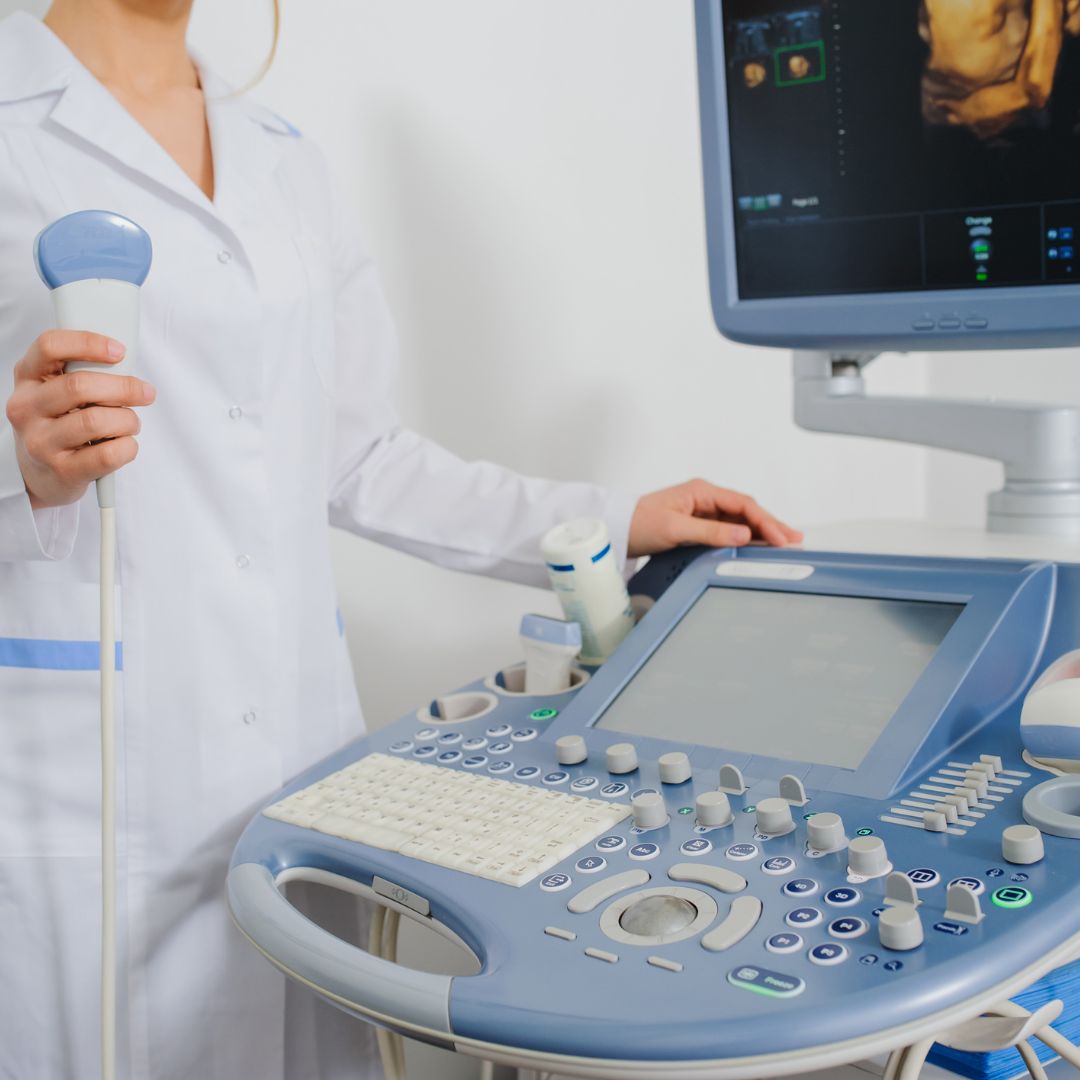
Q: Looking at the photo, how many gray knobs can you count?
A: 10